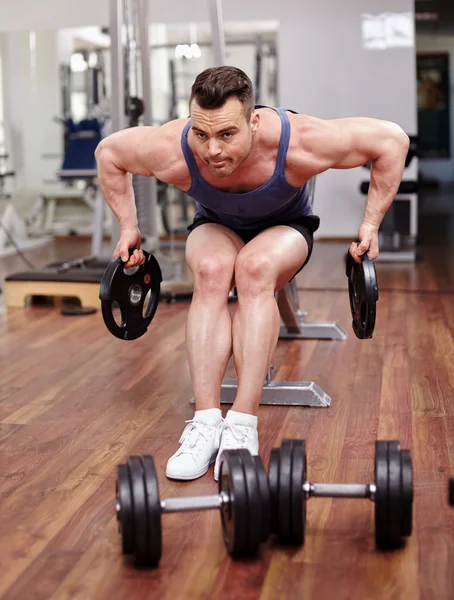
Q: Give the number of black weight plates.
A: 14